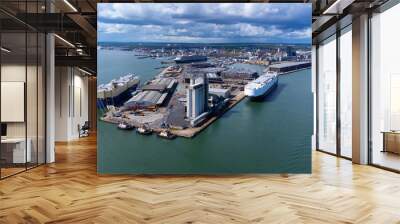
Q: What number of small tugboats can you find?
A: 3